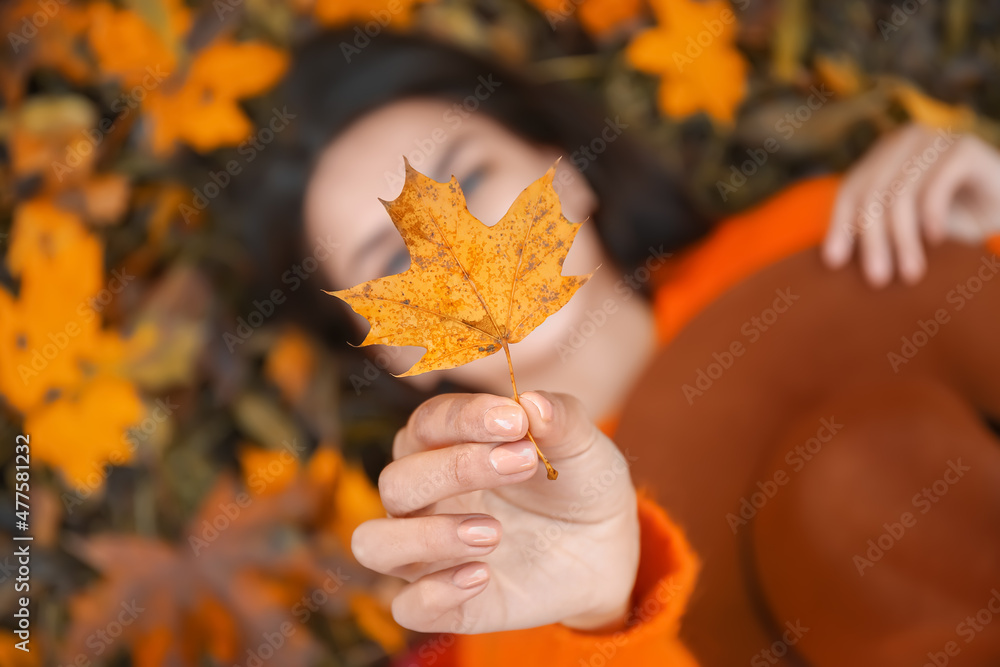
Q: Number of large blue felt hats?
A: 0